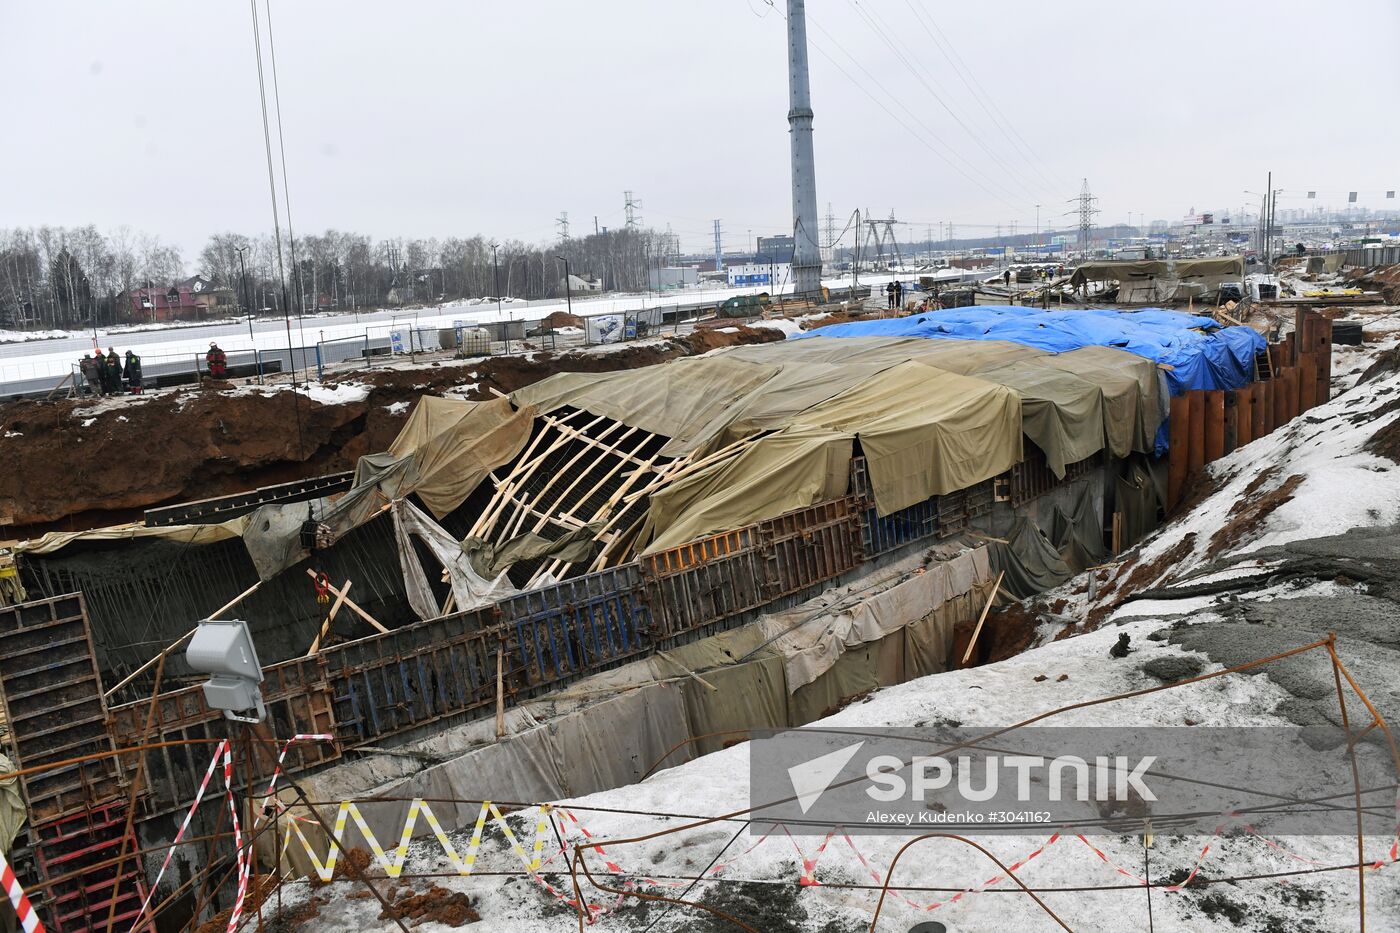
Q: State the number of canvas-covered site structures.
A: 2